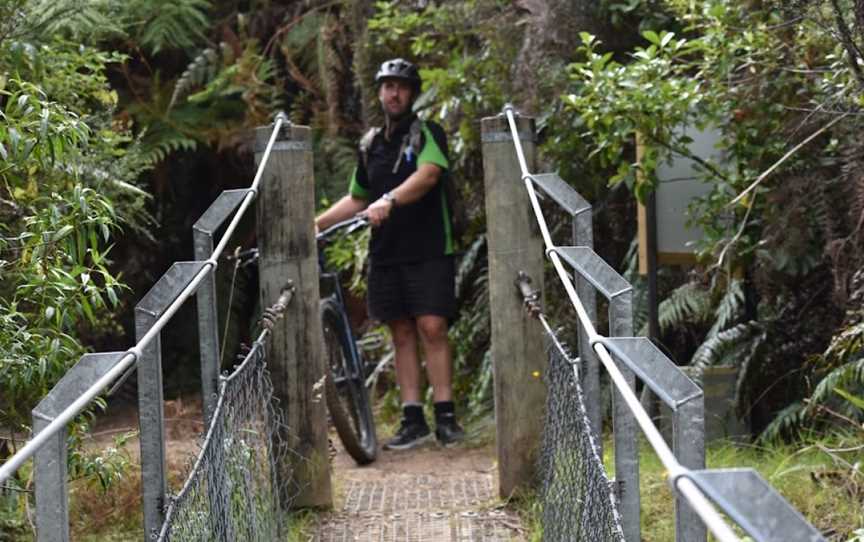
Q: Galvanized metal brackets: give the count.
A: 7